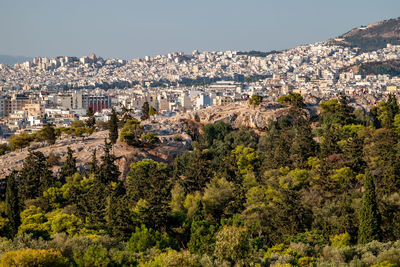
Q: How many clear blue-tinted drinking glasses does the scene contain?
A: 0